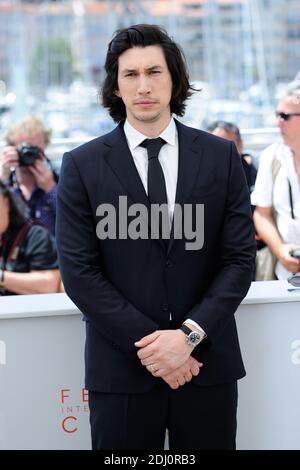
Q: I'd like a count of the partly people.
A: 4